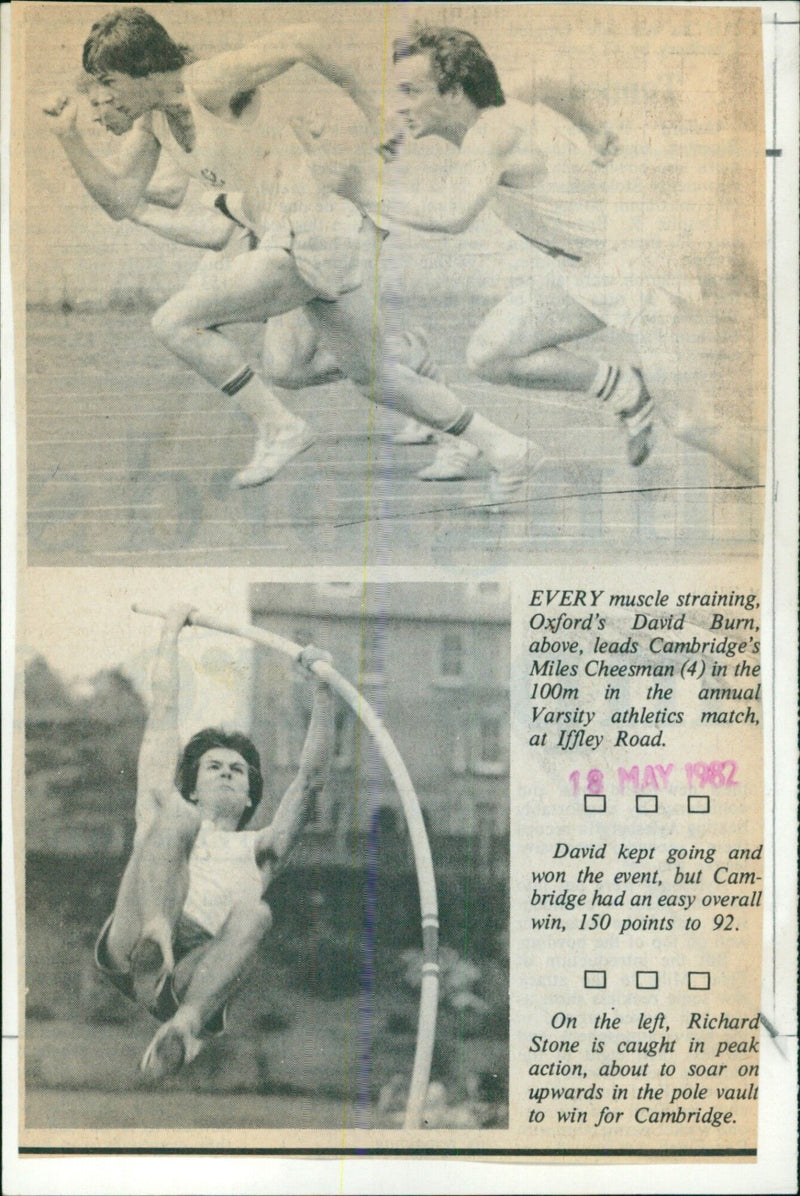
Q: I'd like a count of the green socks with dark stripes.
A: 0